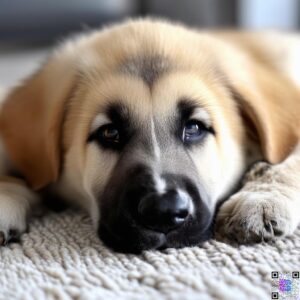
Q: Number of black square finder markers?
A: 3